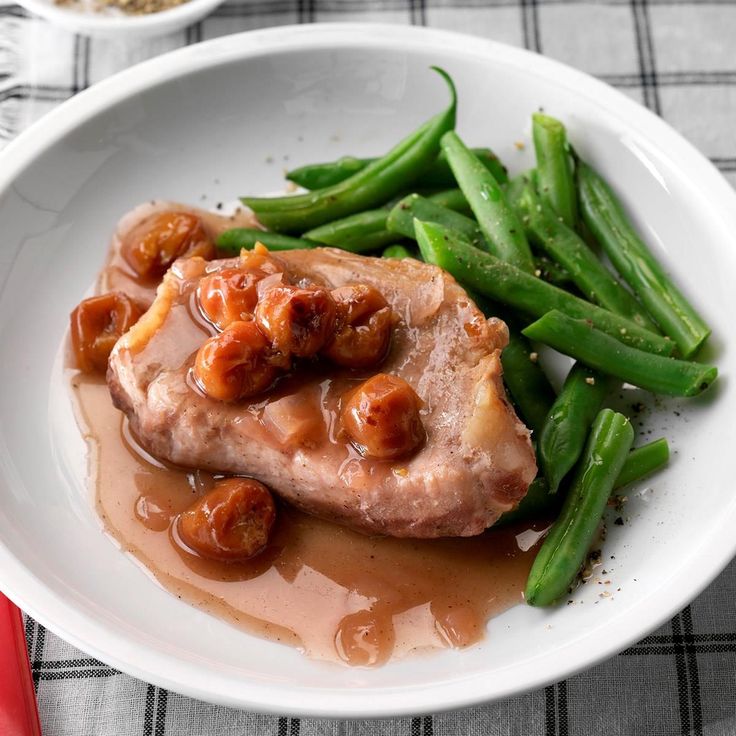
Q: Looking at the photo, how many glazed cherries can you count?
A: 8